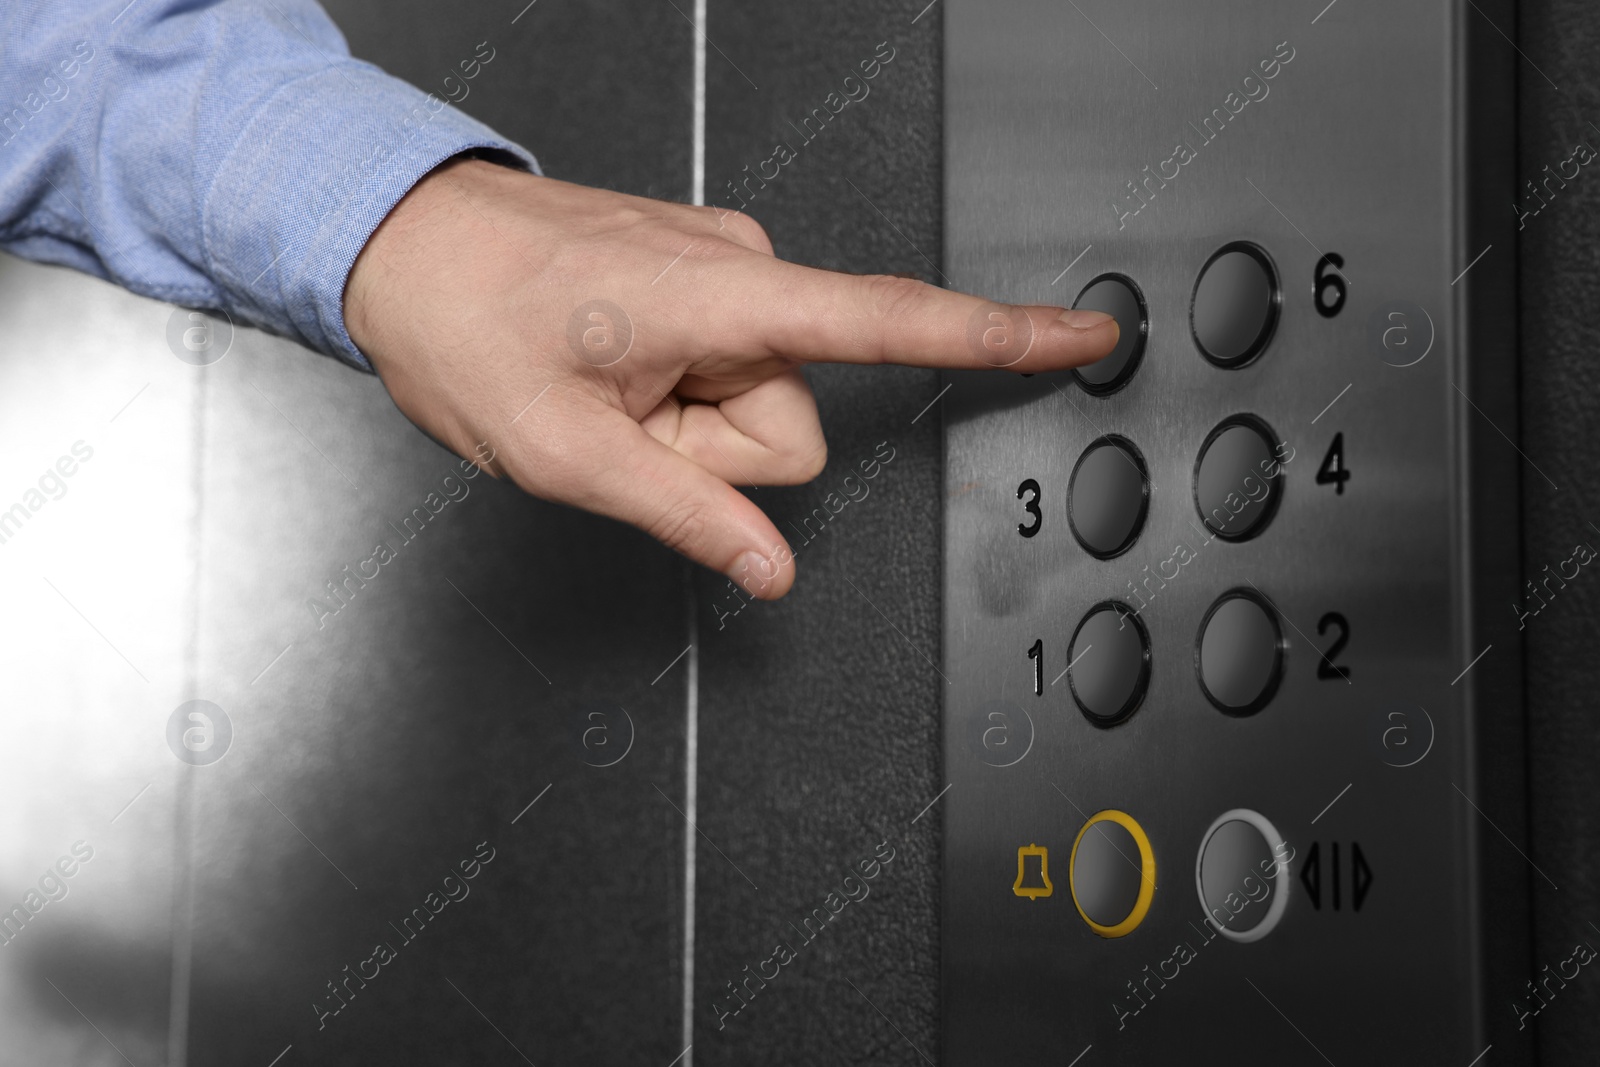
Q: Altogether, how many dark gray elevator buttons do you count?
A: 6